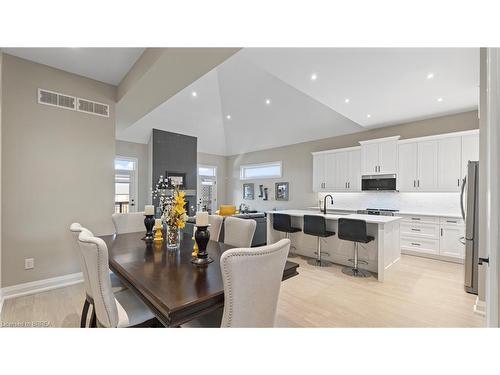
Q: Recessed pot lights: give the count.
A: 8